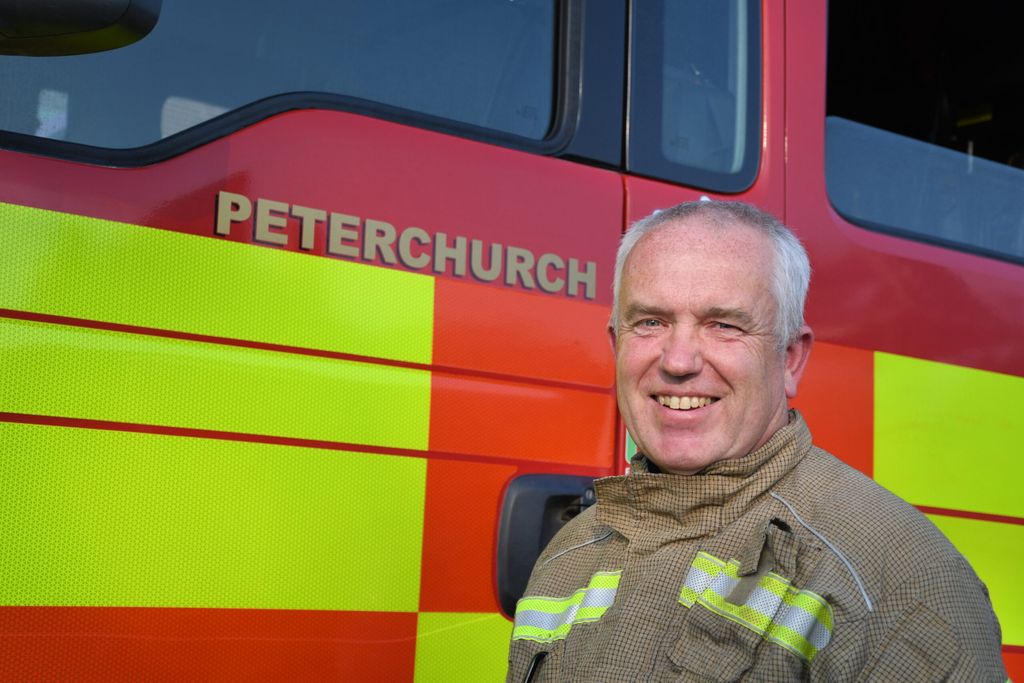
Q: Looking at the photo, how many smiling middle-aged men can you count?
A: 1